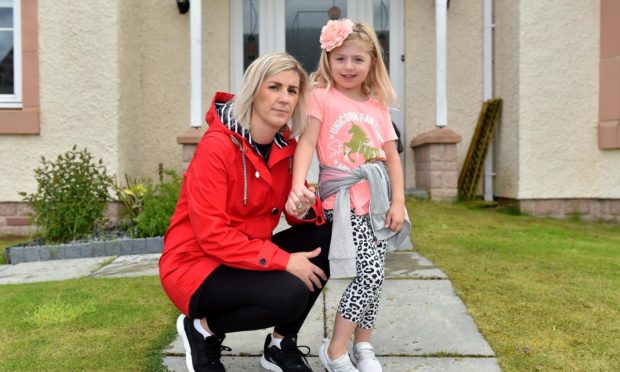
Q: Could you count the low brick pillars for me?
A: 2